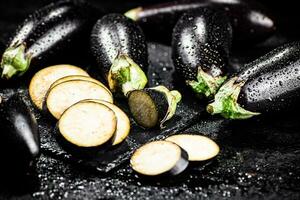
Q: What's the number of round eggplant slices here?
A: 7